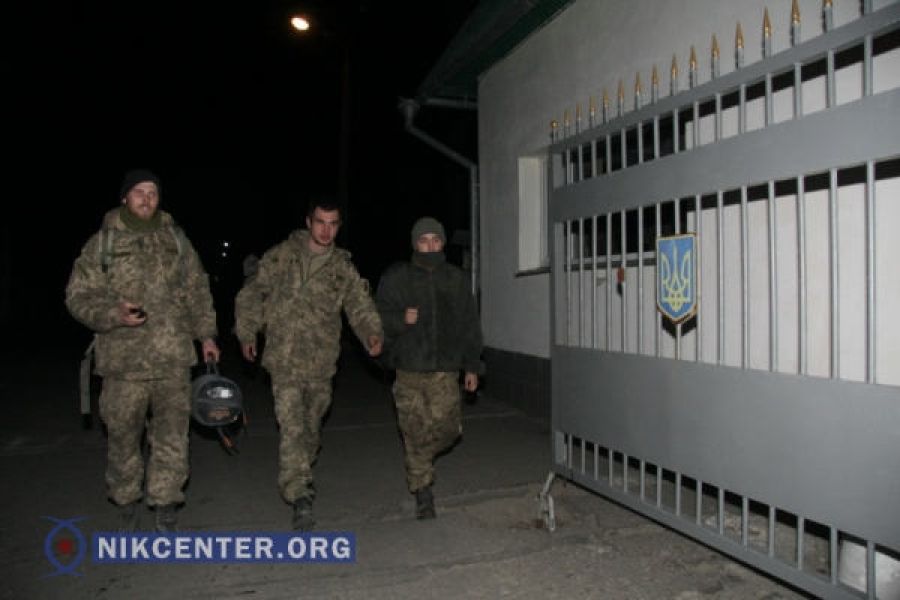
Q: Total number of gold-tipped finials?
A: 15